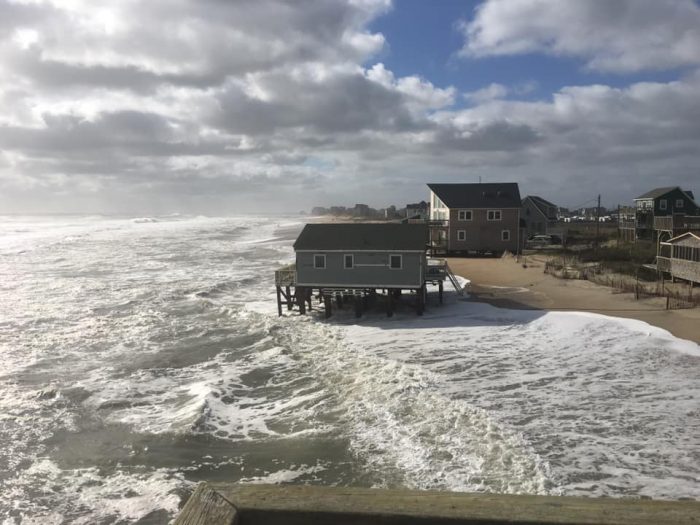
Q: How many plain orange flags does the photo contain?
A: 0